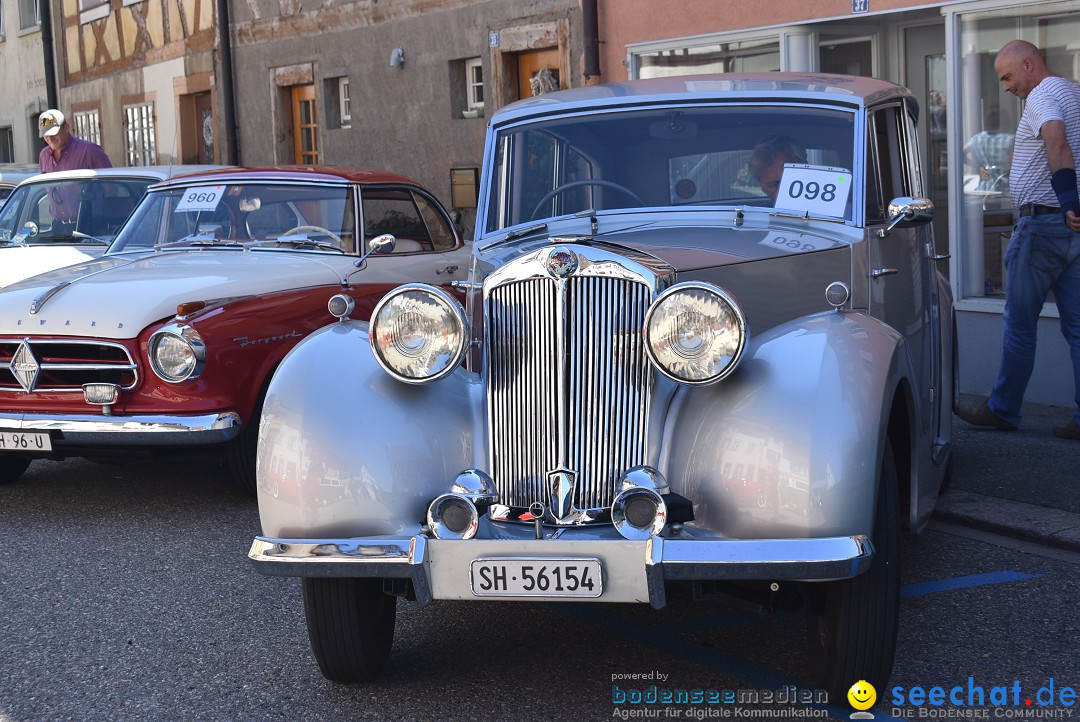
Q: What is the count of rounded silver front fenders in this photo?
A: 2